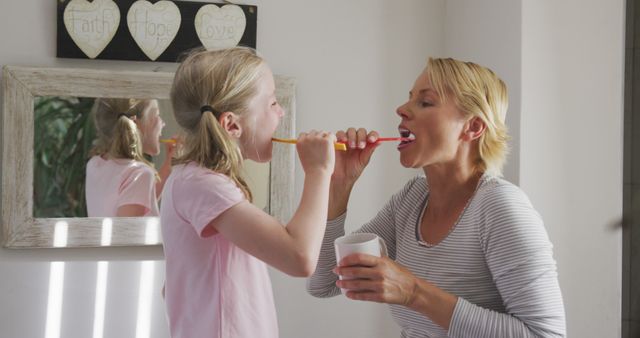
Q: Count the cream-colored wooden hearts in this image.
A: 3